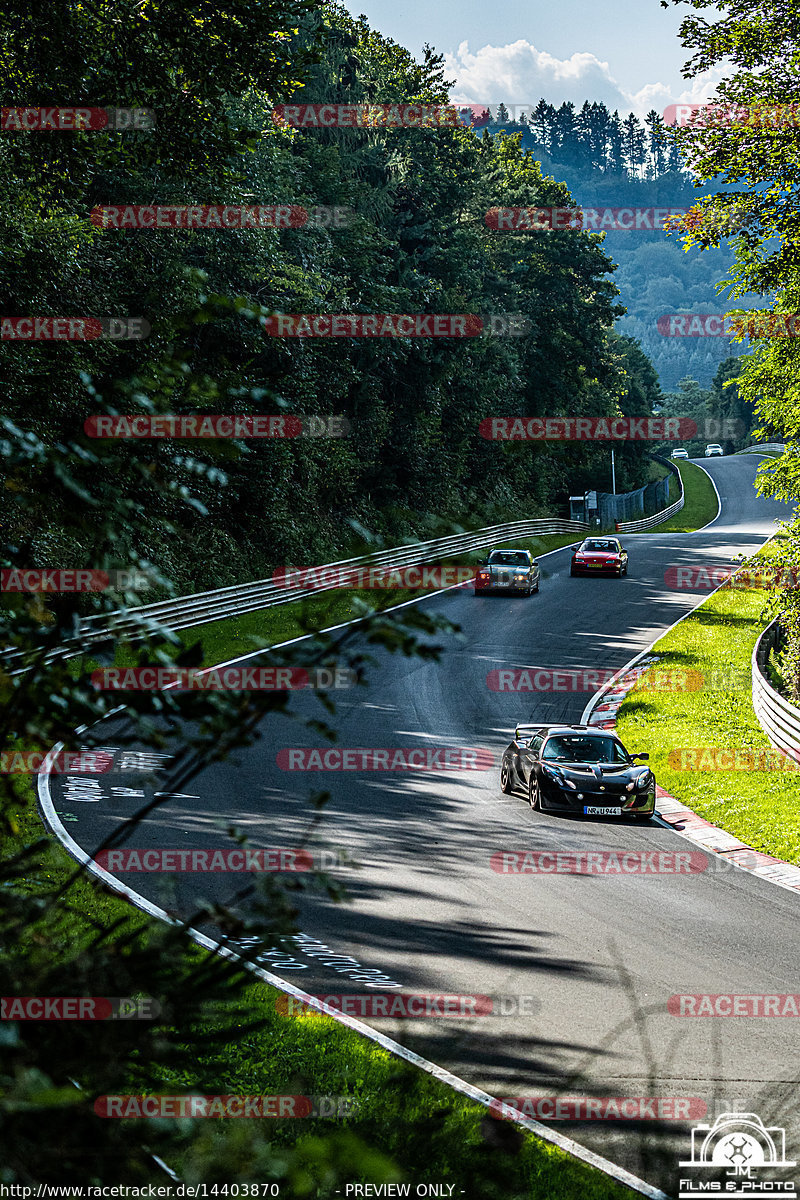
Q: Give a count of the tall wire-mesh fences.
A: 1